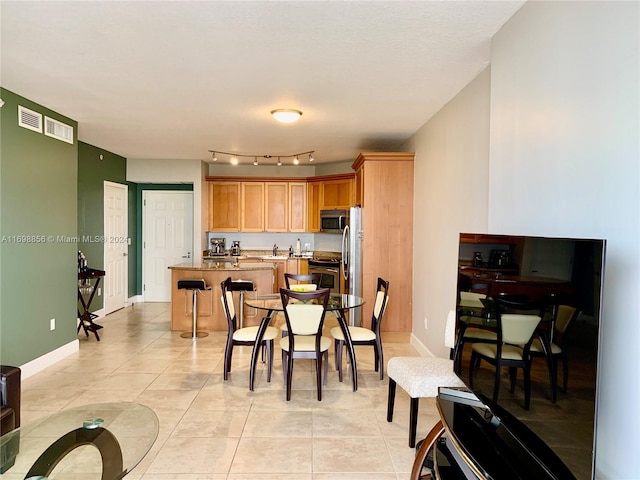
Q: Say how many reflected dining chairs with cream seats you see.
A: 3